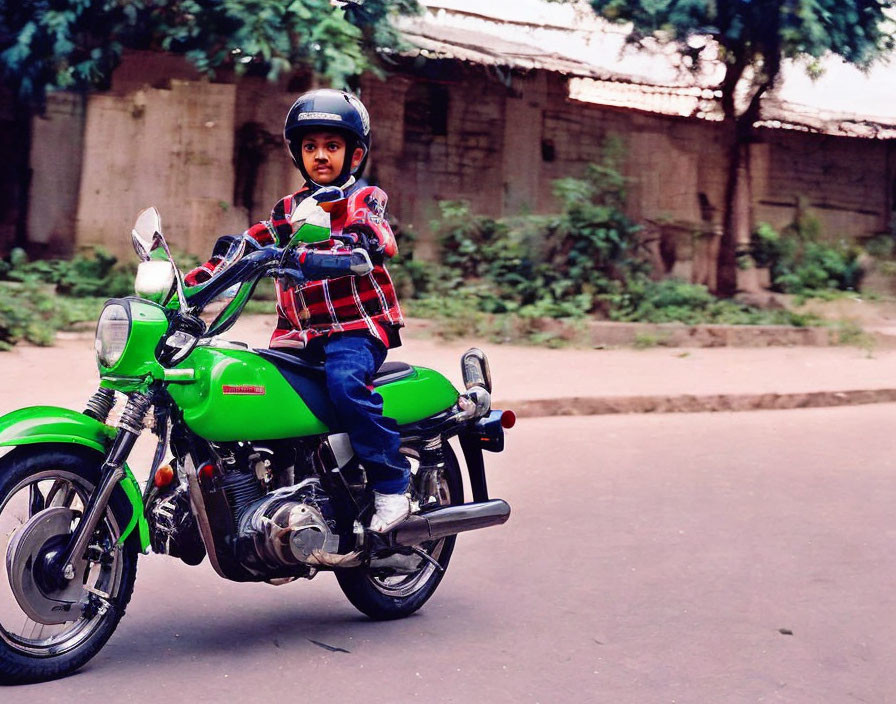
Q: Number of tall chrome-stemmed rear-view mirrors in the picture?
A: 1